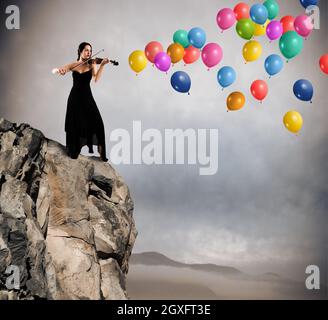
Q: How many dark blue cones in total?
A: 0